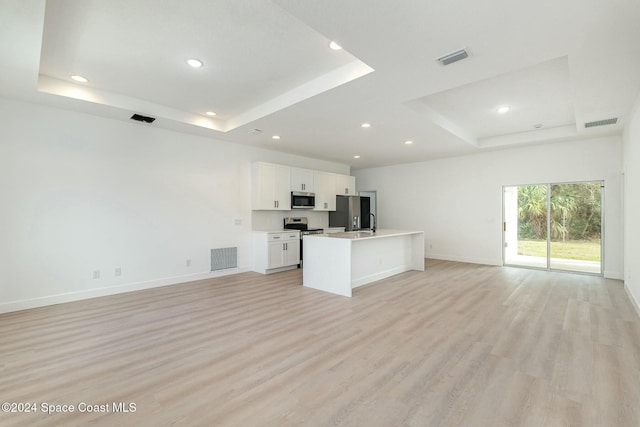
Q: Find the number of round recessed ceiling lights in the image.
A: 9